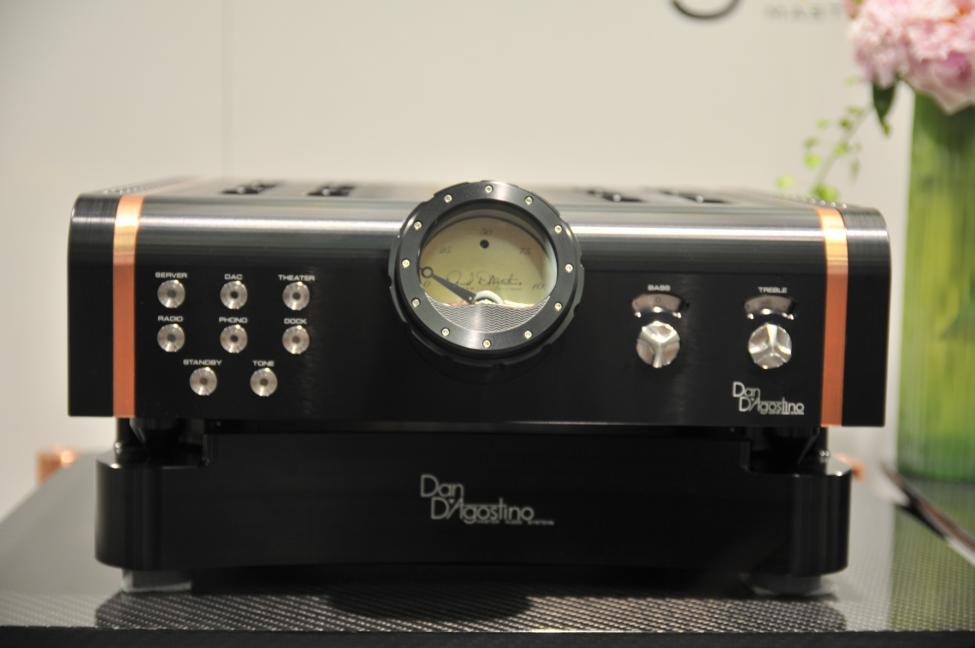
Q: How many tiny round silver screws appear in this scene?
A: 12